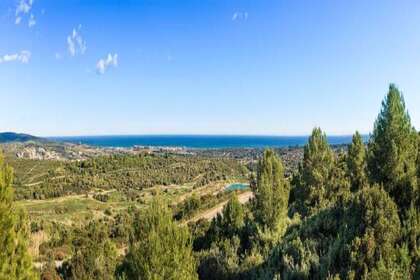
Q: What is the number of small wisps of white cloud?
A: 5